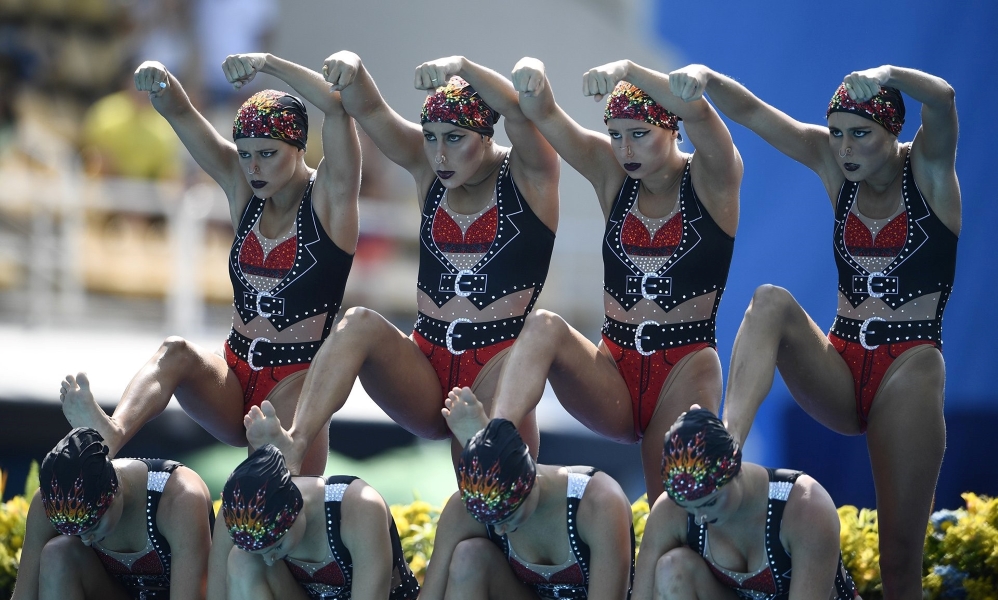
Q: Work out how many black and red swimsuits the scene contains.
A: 8